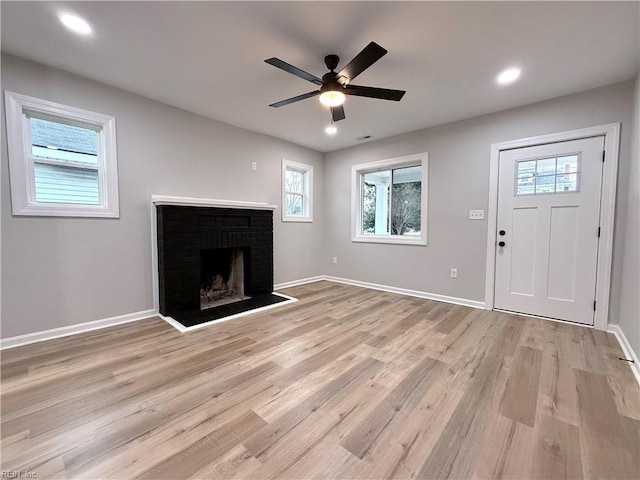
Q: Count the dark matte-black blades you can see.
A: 5